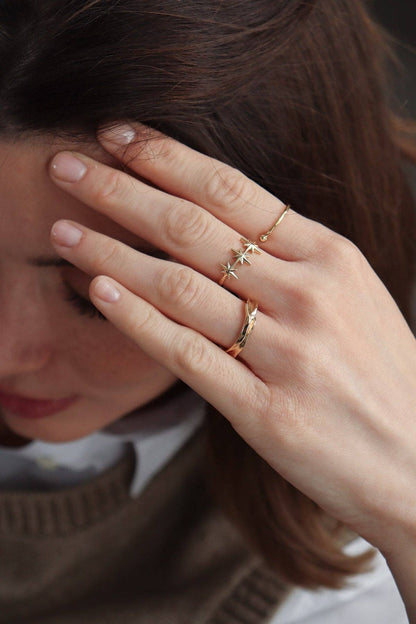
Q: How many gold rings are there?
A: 3